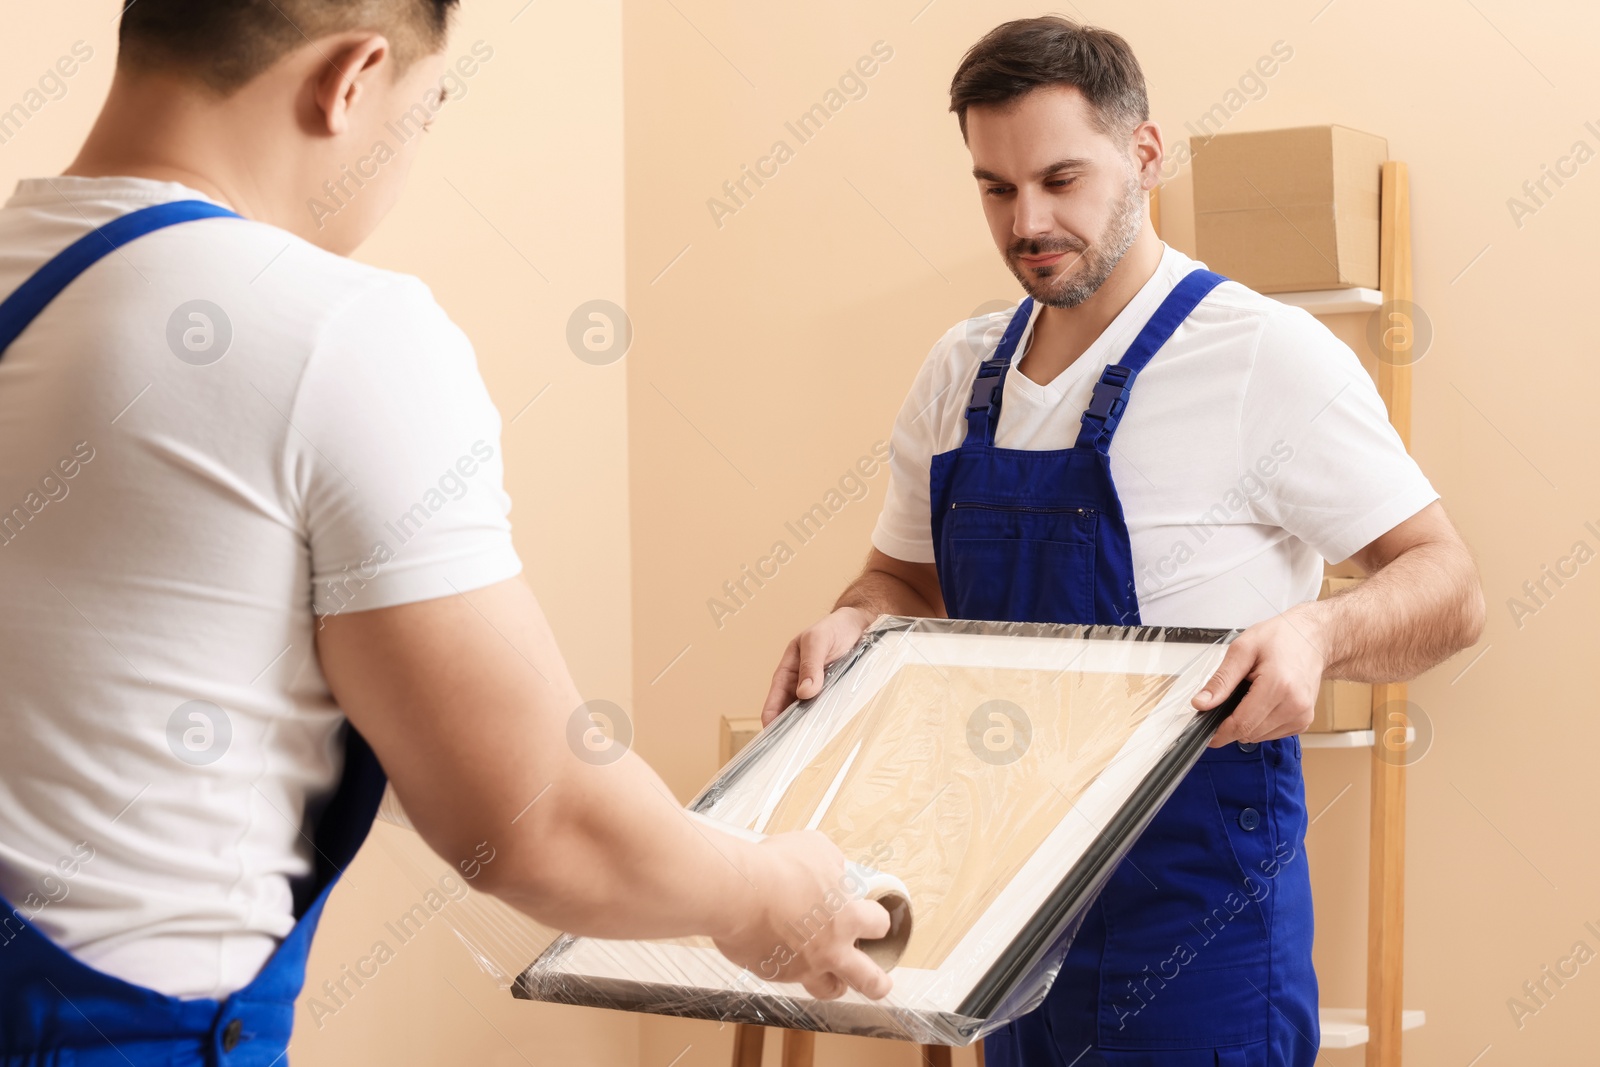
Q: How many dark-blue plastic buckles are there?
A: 2